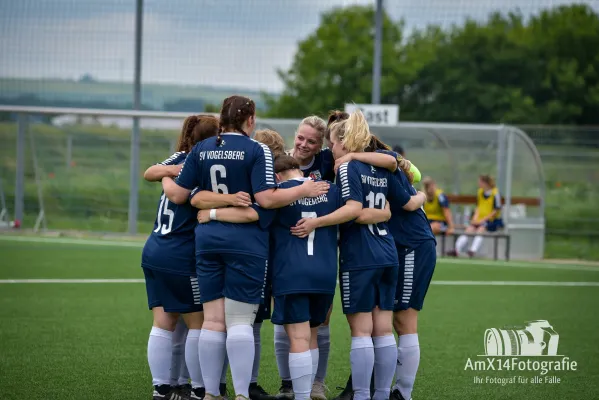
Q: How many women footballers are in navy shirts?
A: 8